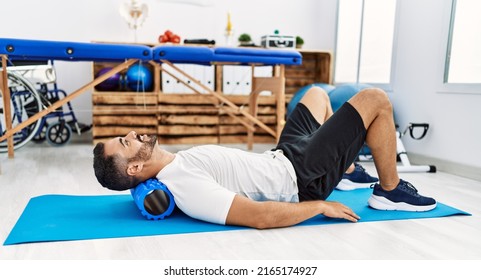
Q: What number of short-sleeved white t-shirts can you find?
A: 1